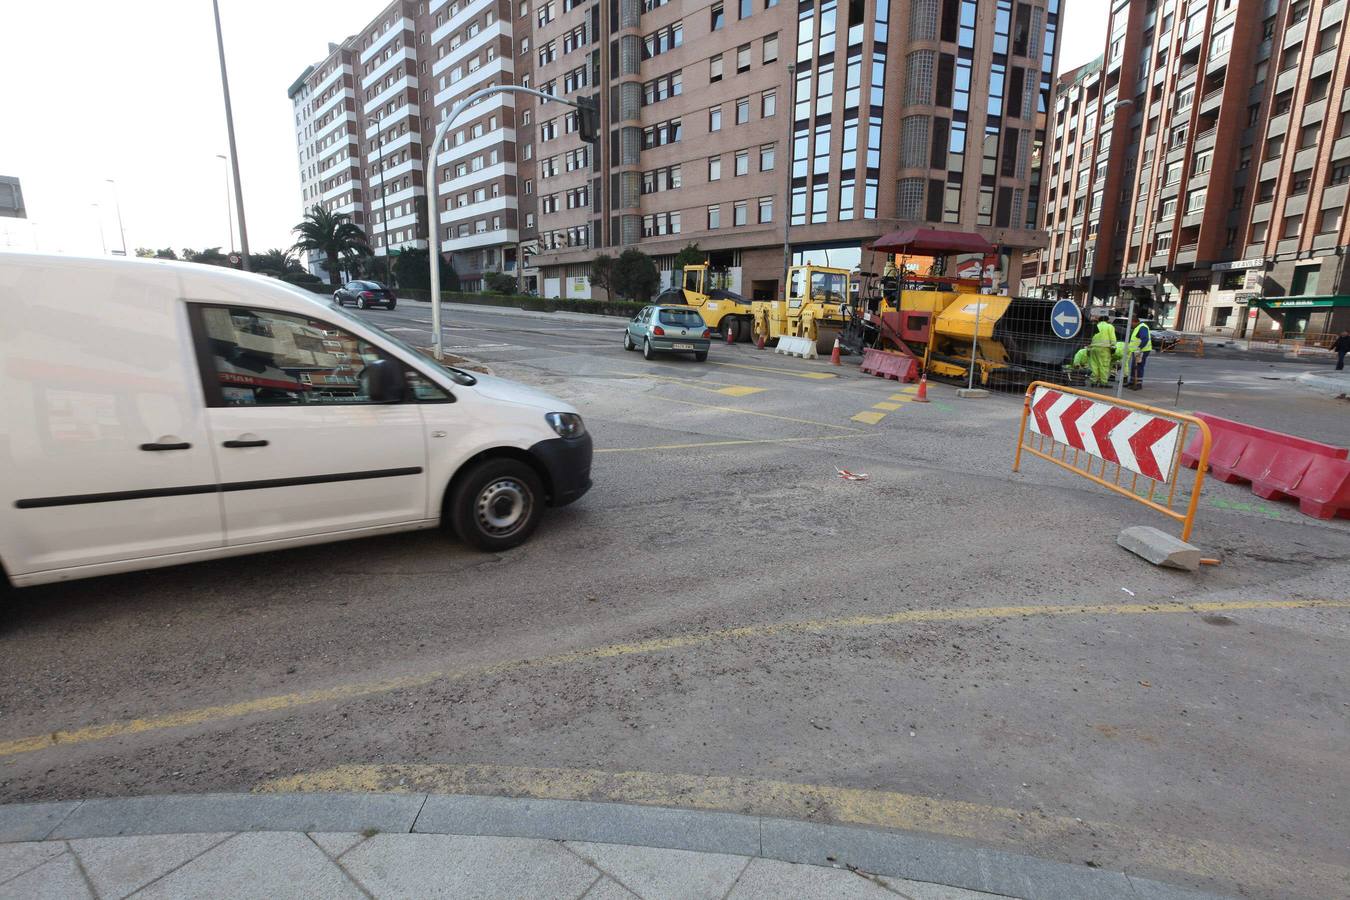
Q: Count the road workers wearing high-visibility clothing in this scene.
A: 4